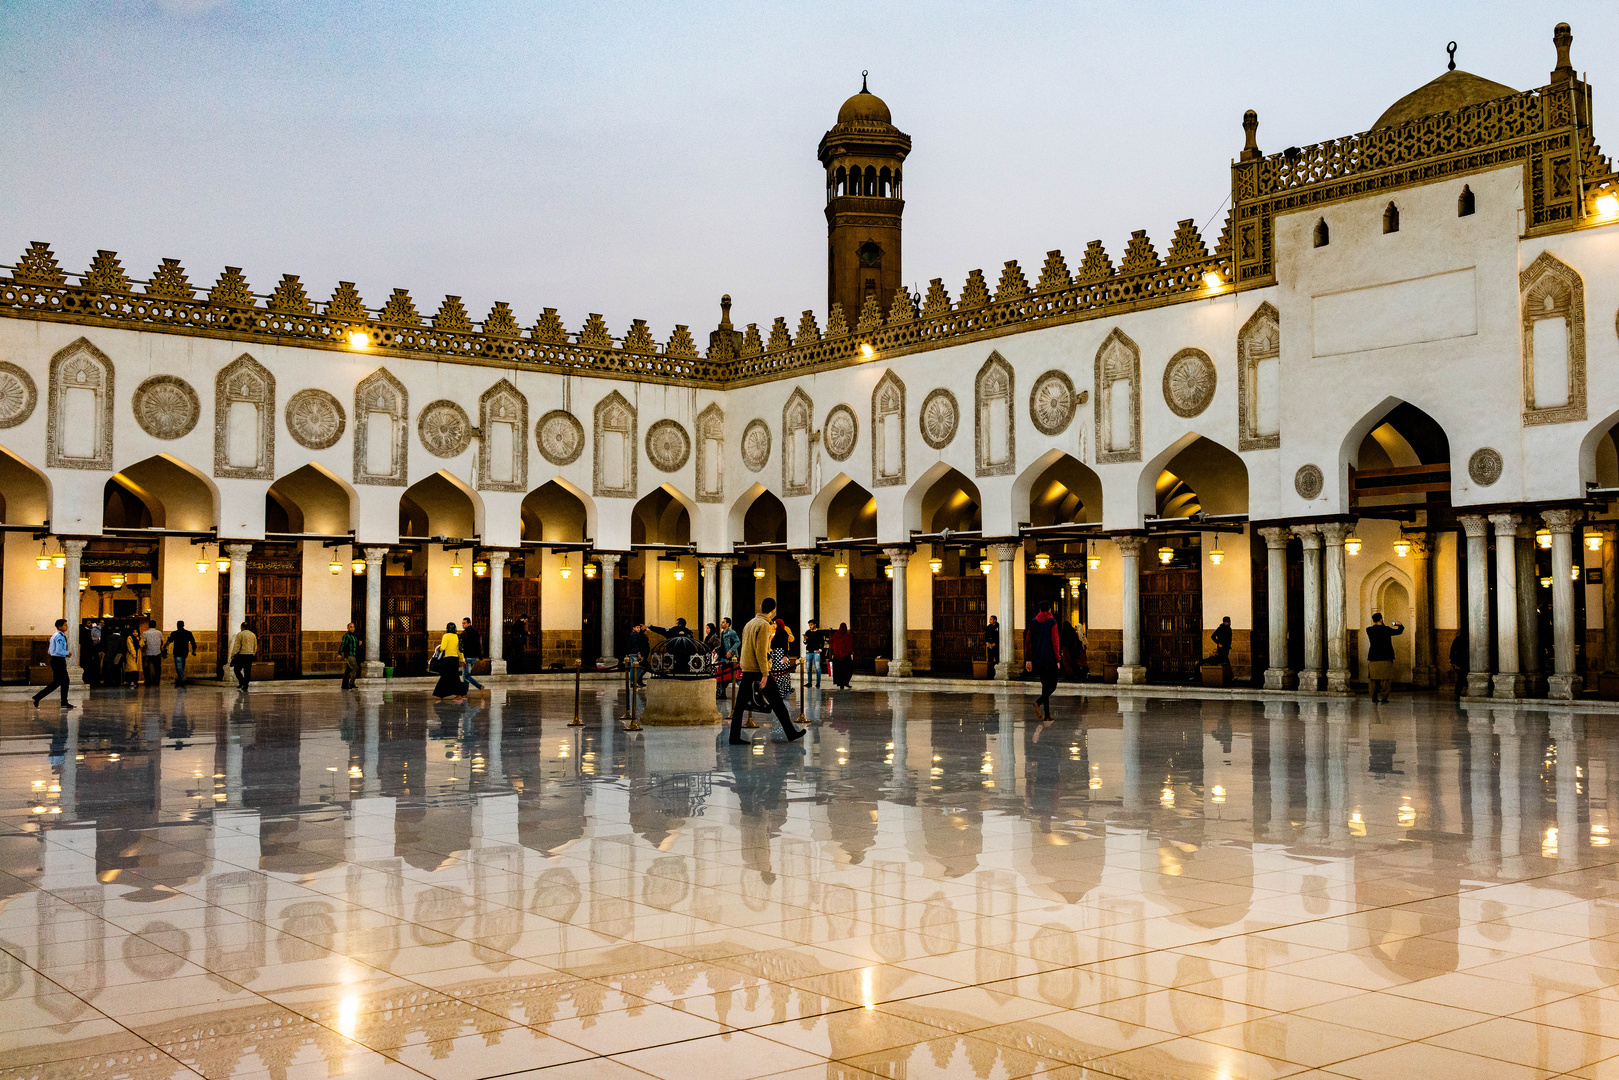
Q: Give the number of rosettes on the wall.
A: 13